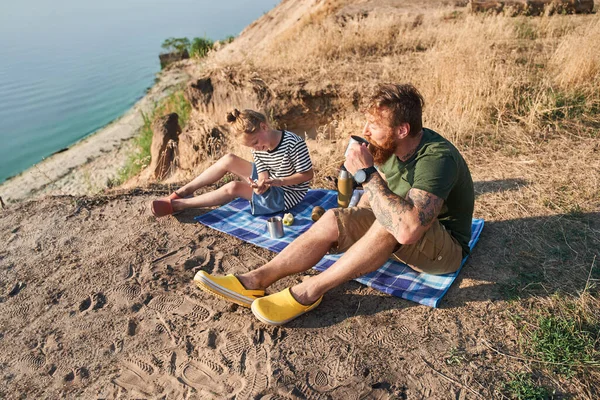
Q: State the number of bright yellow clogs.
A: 2